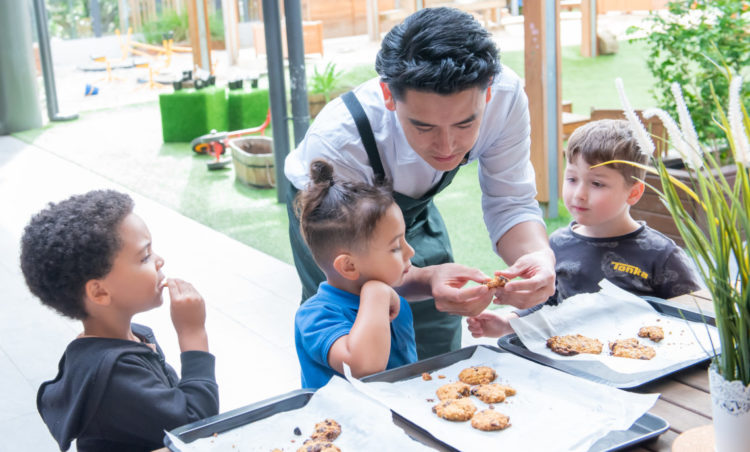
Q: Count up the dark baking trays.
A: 3